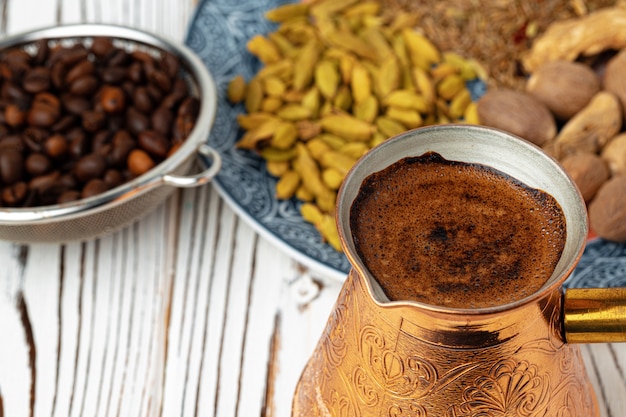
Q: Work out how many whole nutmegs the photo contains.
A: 5